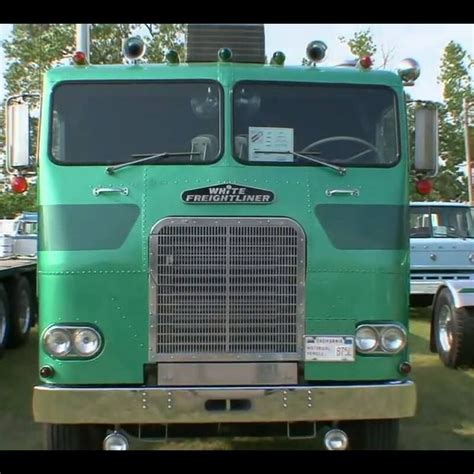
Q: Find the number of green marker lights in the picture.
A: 3